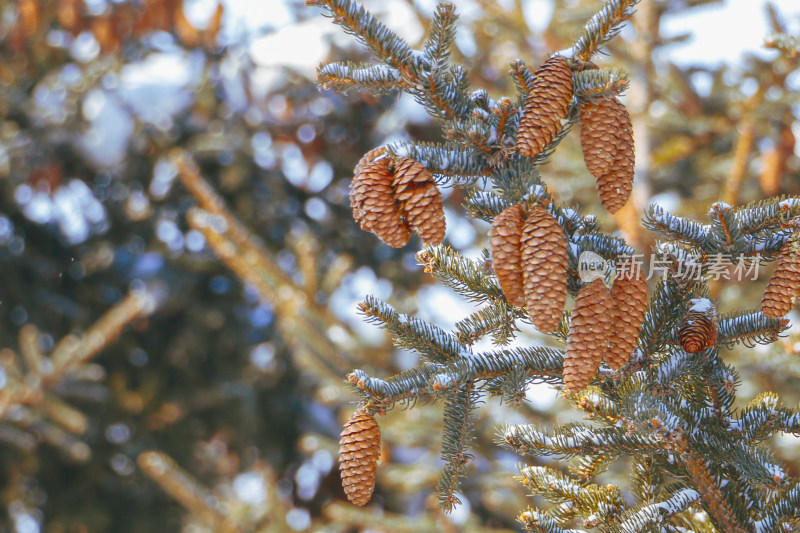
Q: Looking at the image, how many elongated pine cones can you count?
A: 12